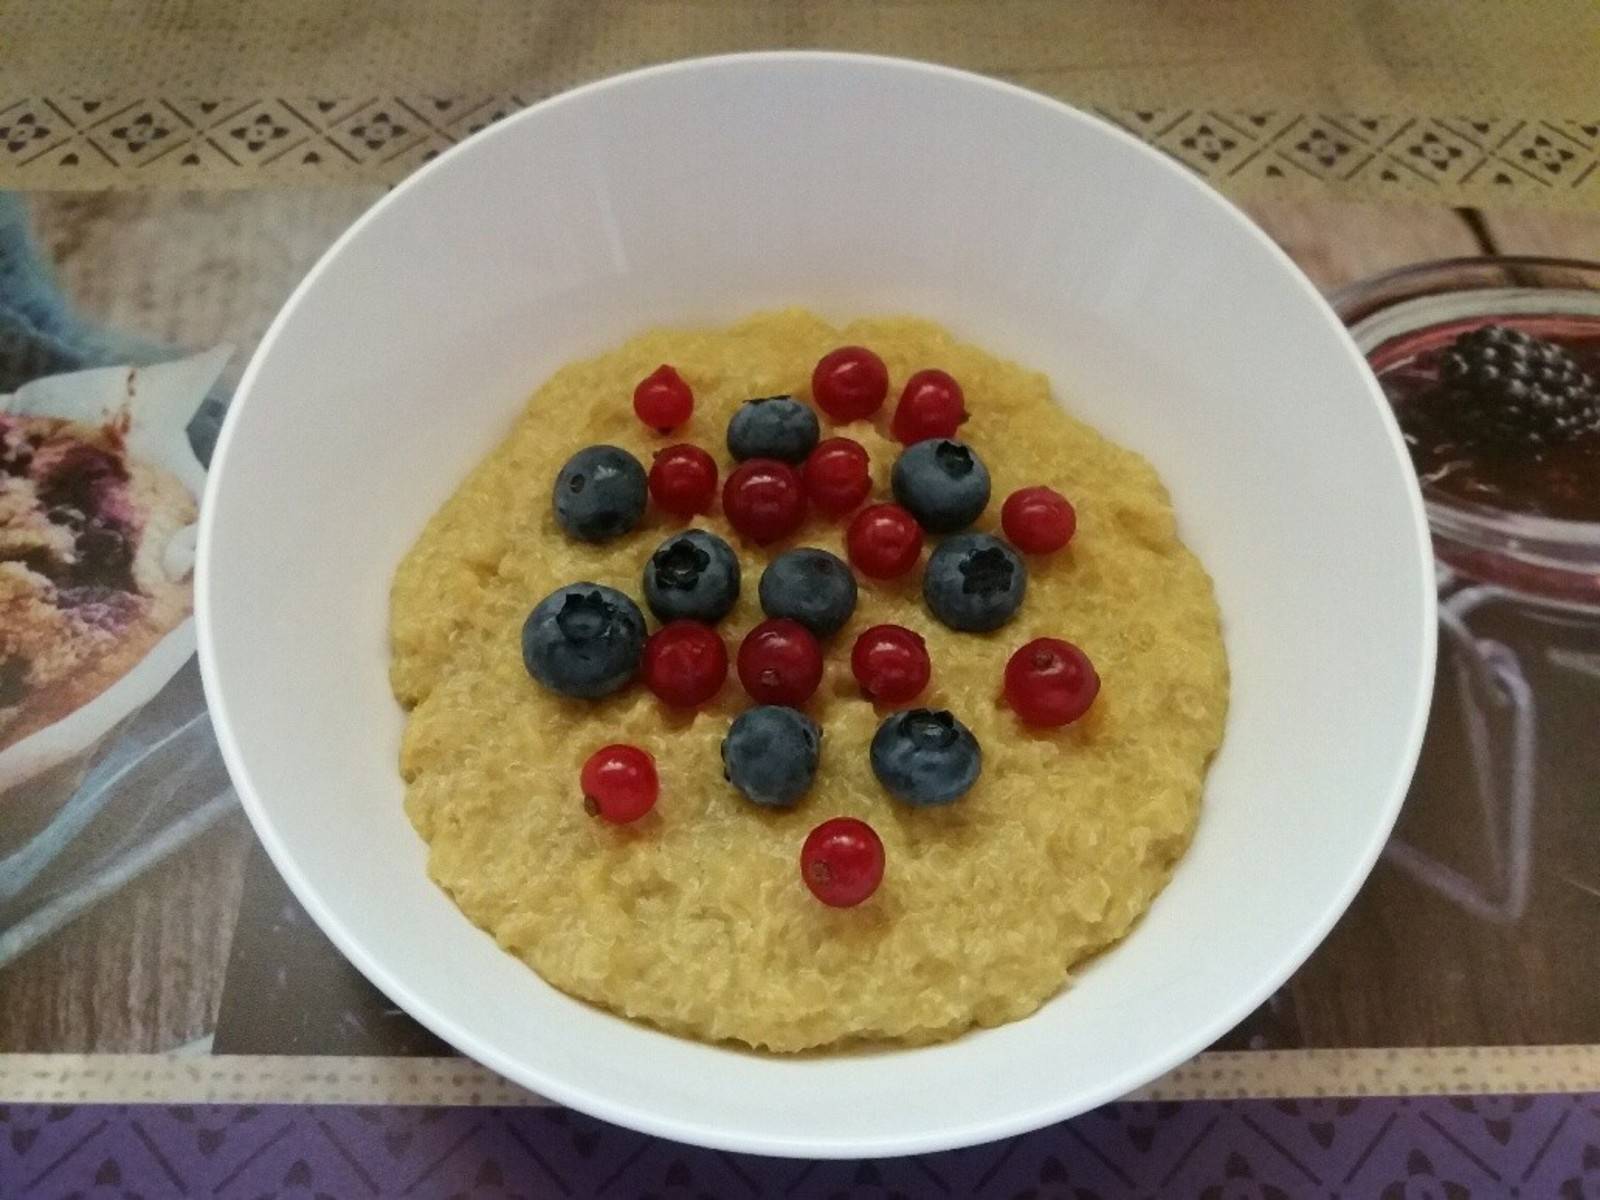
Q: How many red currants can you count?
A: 14